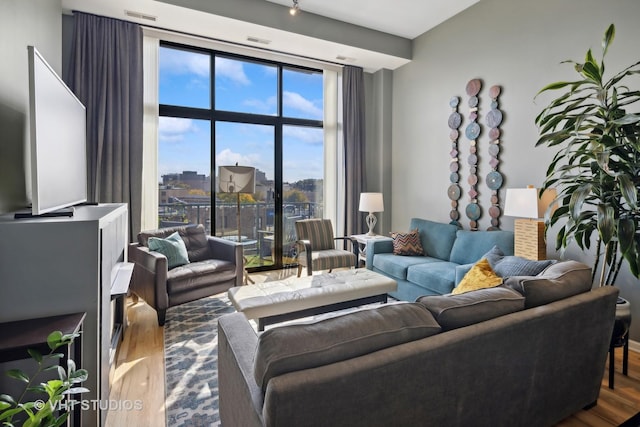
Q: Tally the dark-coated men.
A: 0